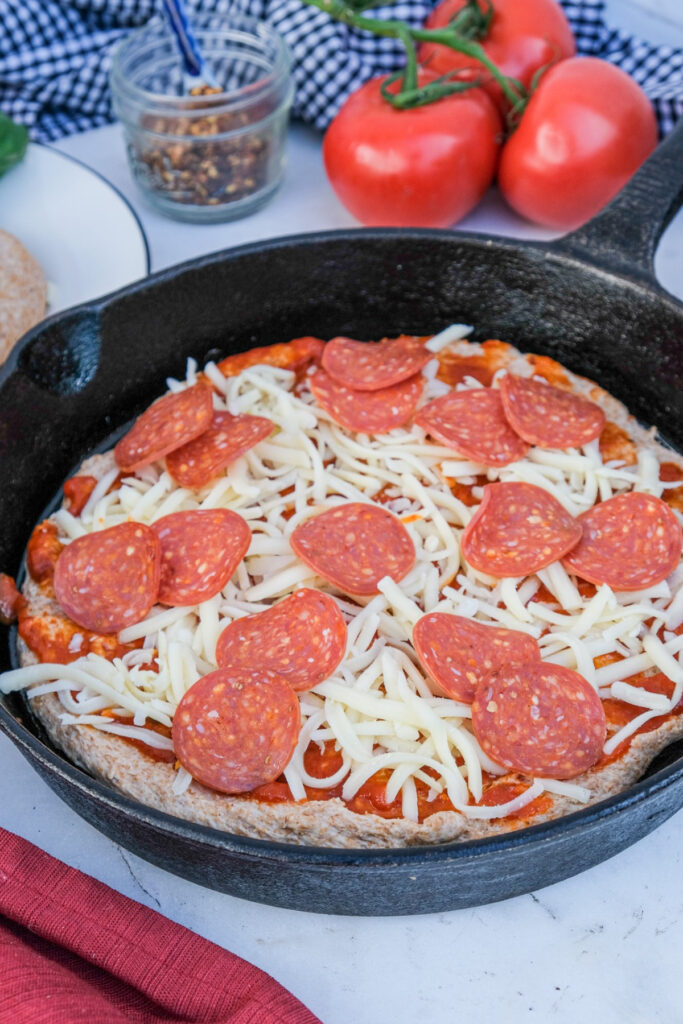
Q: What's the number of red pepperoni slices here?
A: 15